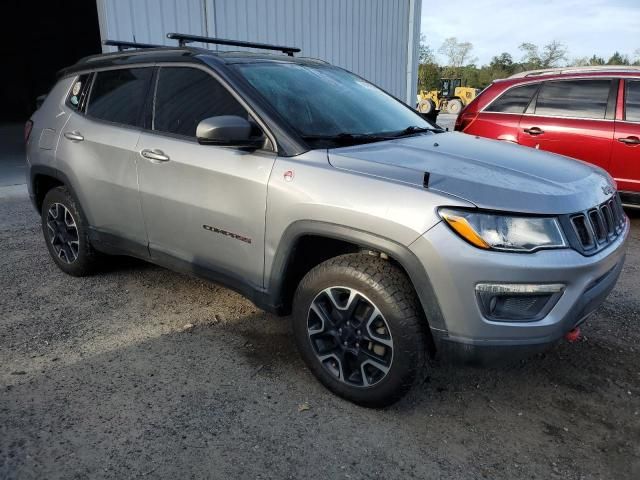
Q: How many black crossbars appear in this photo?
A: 2